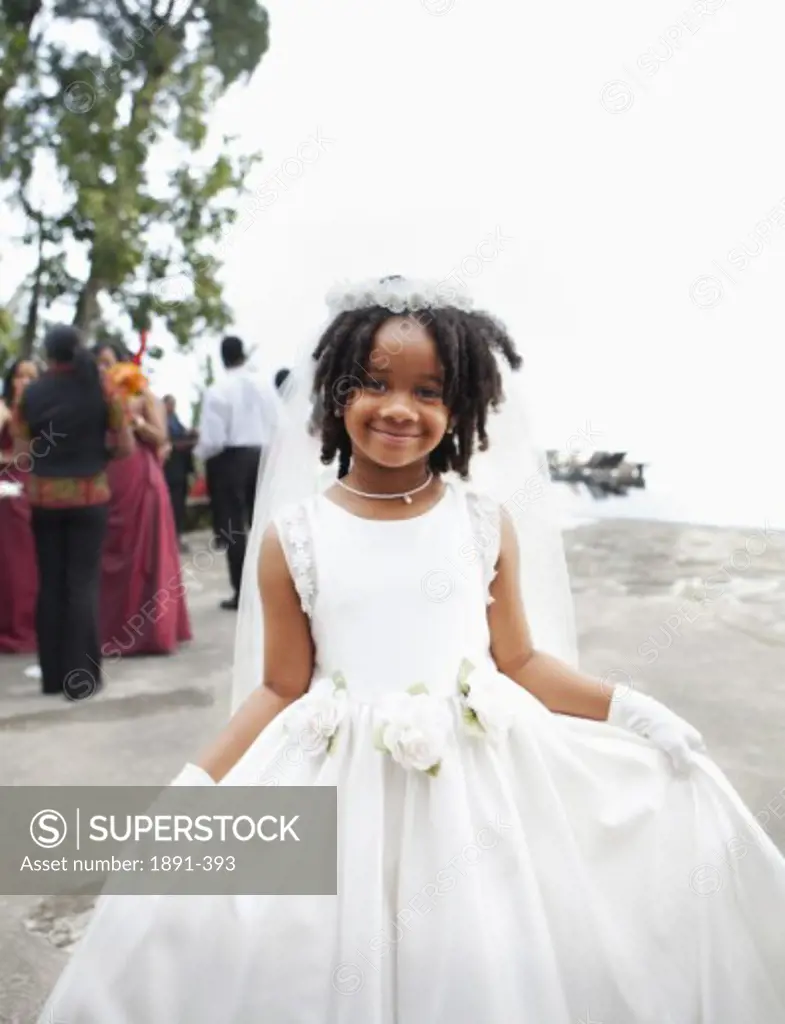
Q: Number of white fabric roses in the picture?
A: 3